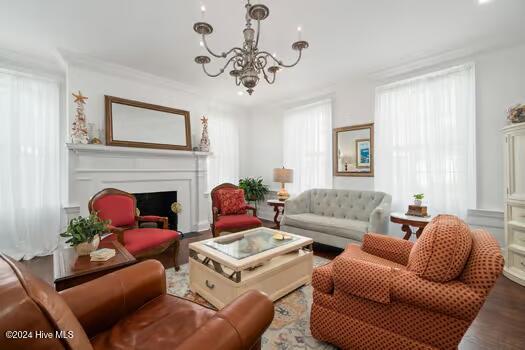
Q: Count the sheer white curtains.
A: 4